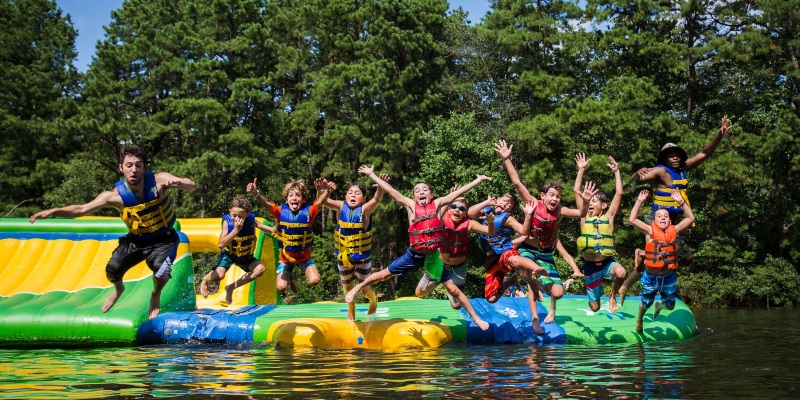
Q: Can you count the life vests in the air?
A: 11